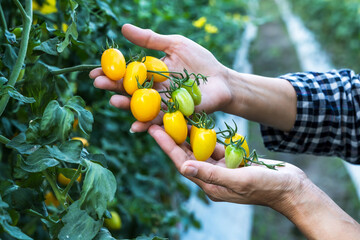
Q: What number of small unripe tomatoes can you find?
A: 3